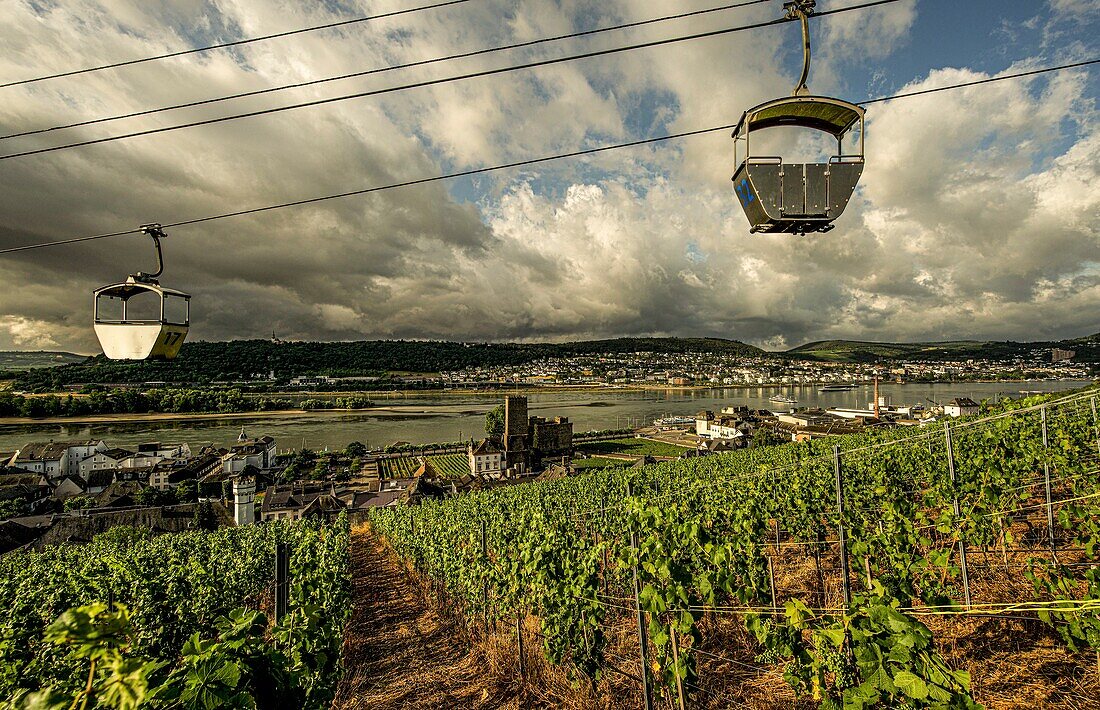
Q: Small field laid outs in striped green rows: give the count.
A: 2